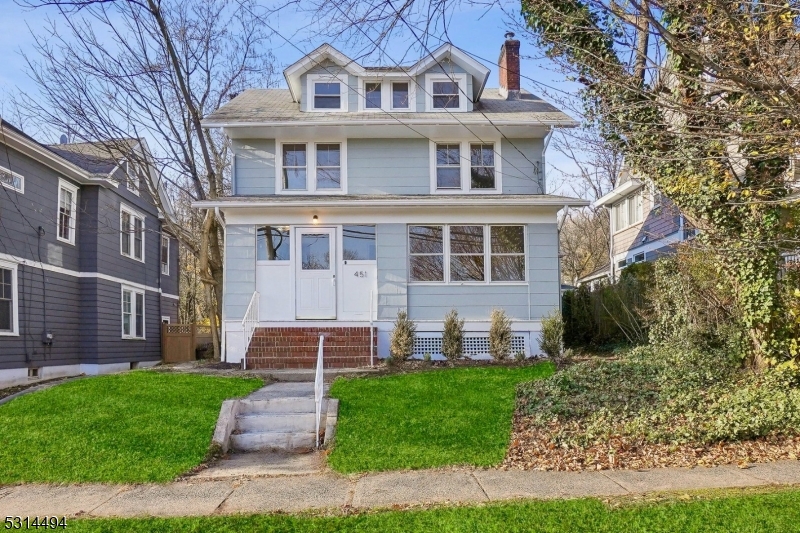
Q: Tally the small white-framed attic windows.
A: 4